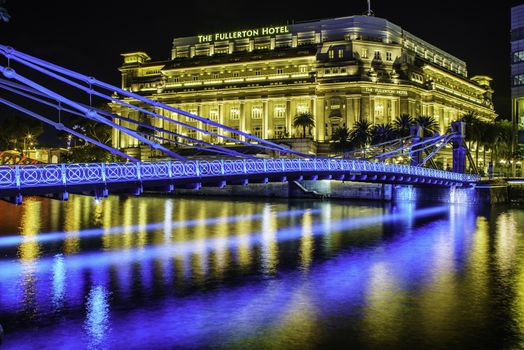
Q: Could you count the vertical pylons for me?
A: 2